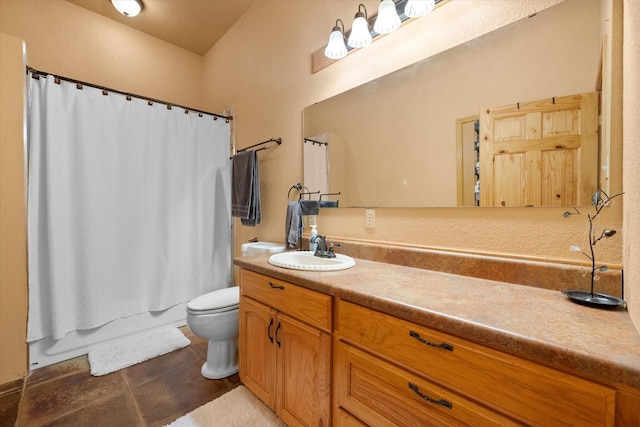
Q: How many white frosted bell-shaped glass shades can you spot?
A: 4